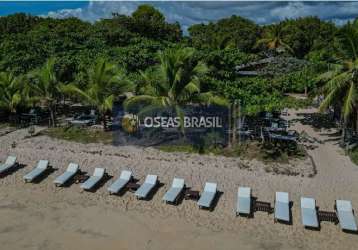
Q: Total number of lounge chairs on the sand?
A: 12